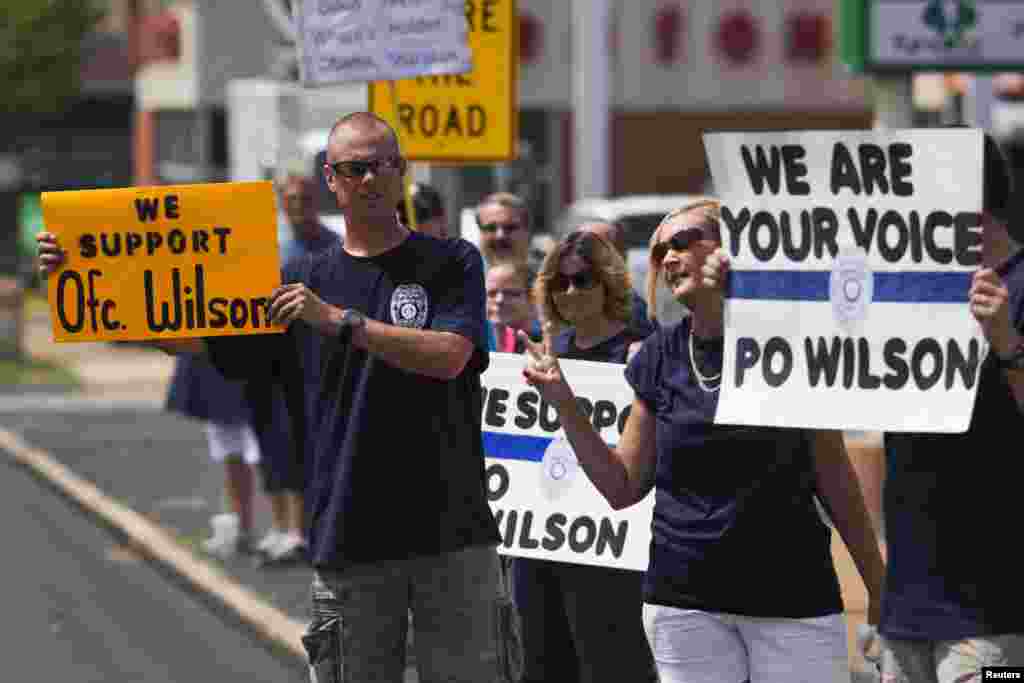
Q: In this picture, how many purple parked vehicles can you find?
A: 0